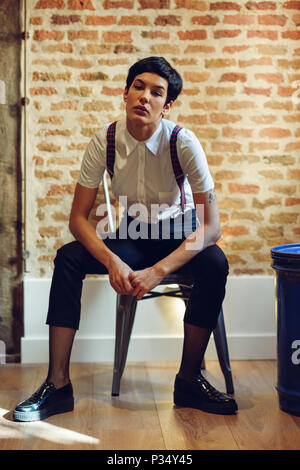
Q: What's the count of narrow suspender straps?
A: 2